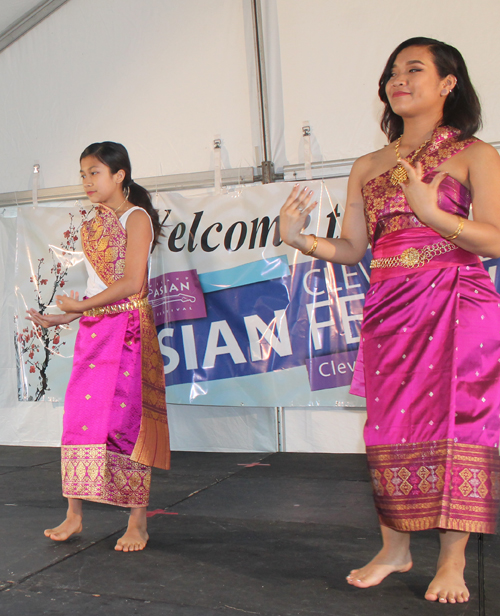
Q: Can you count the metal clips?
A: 3